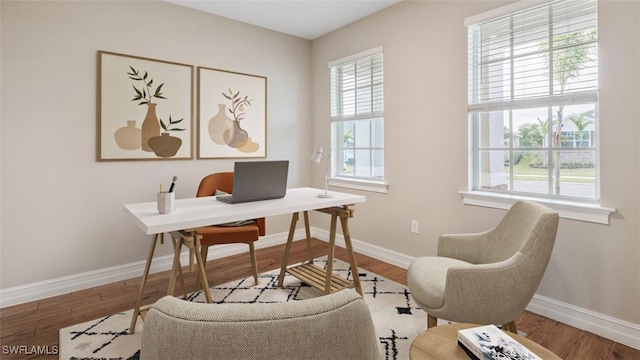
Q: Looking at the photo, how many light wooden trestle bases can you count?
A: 2